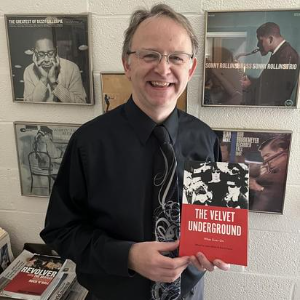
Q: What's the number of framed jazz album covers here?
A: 5